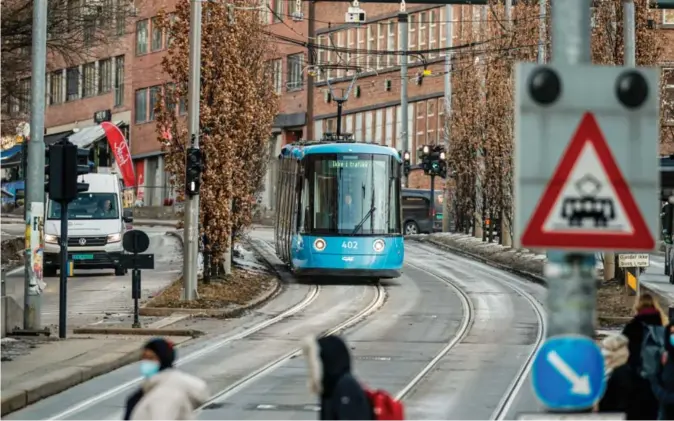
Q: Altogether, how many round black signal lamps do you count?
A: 2